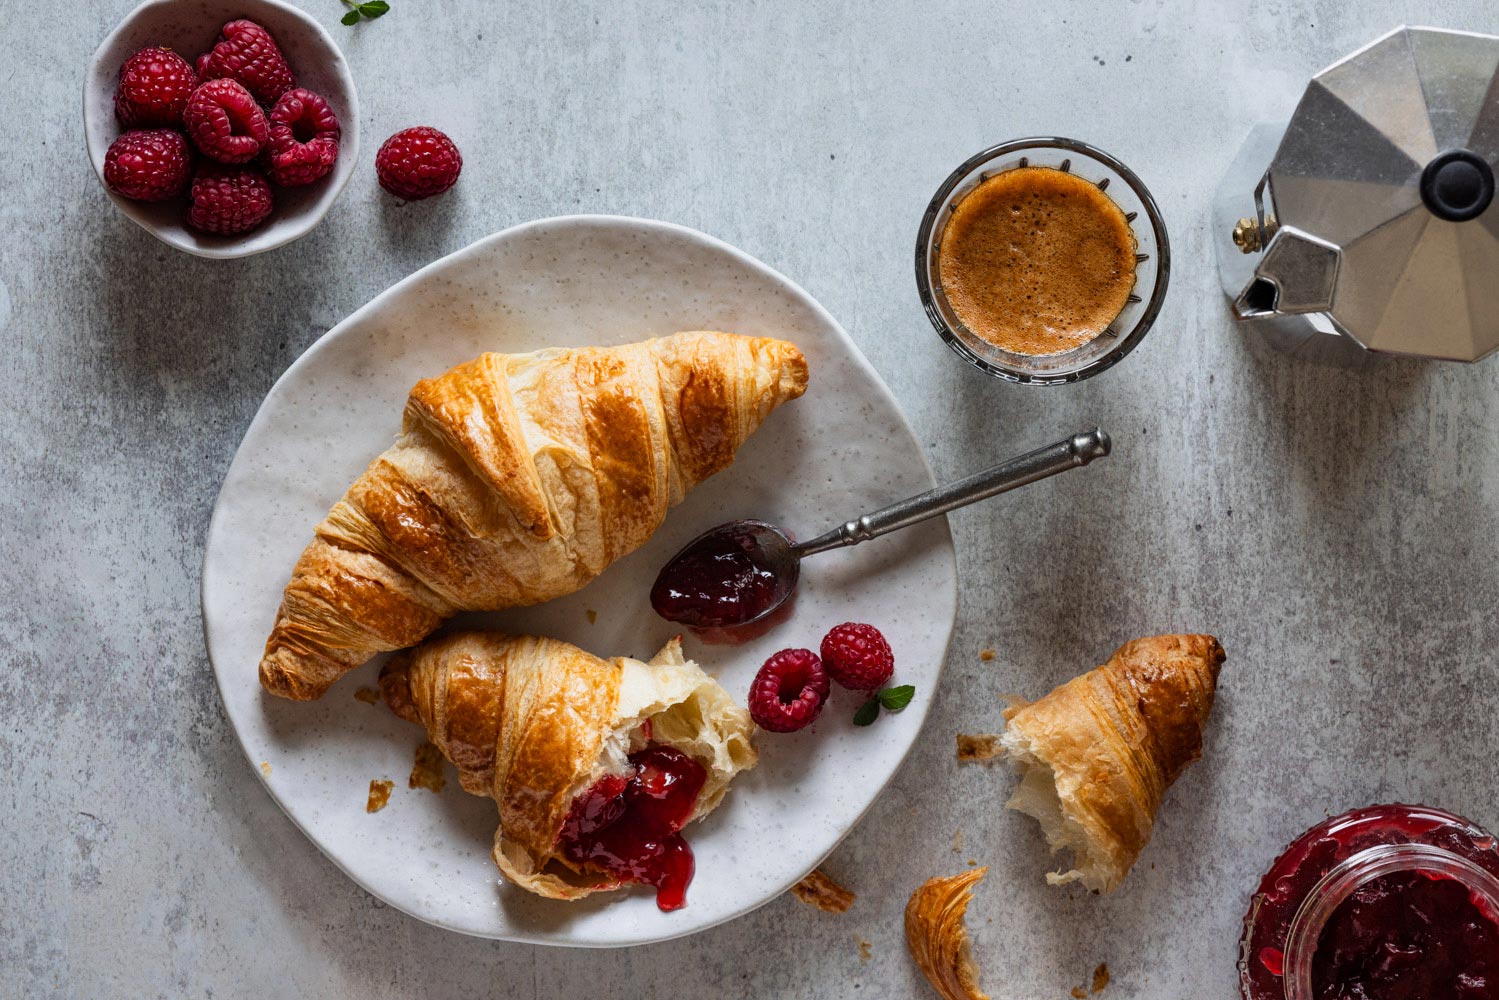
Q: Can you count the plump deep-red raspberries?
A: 9